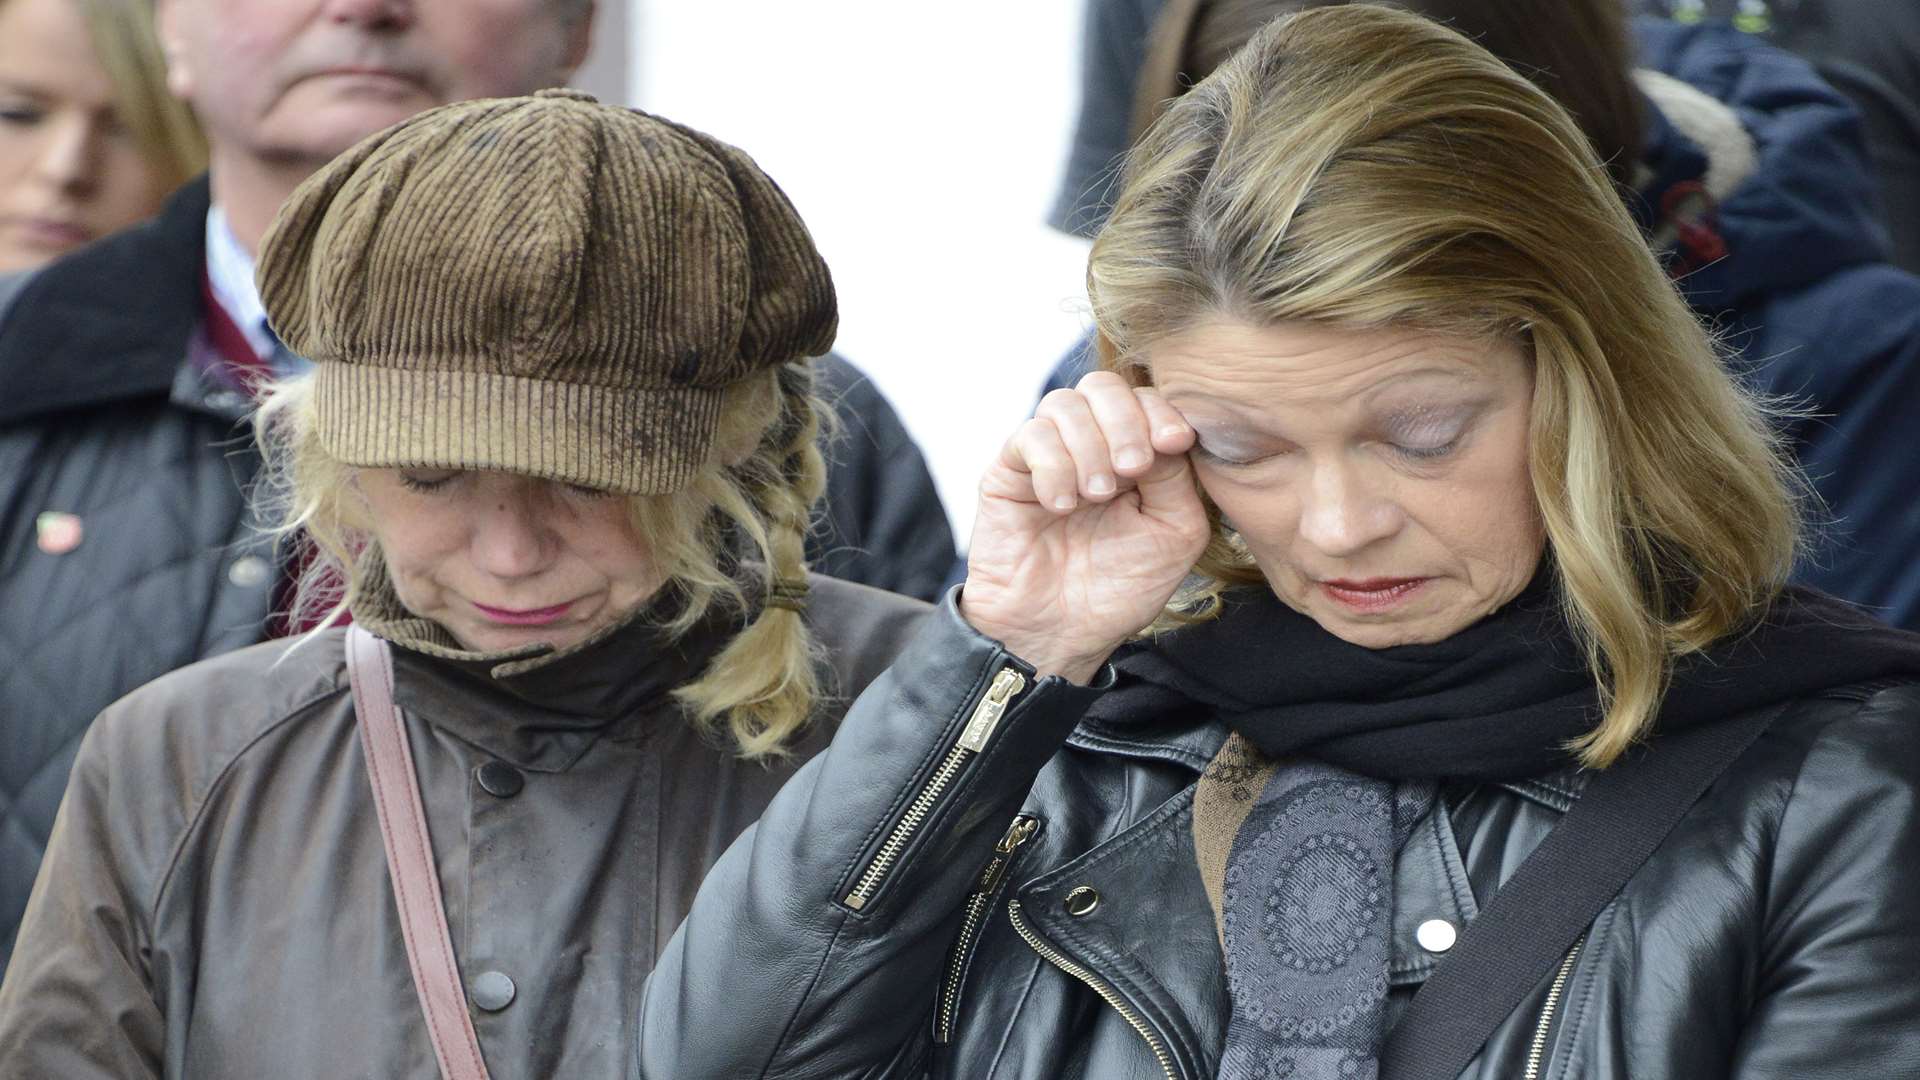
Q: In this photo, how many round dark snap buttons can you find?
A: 2